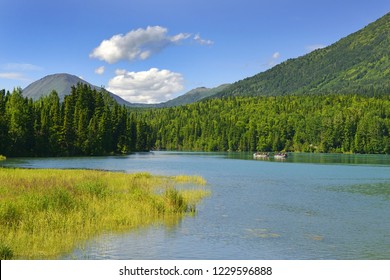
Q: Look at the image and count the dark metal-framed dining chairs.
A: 0